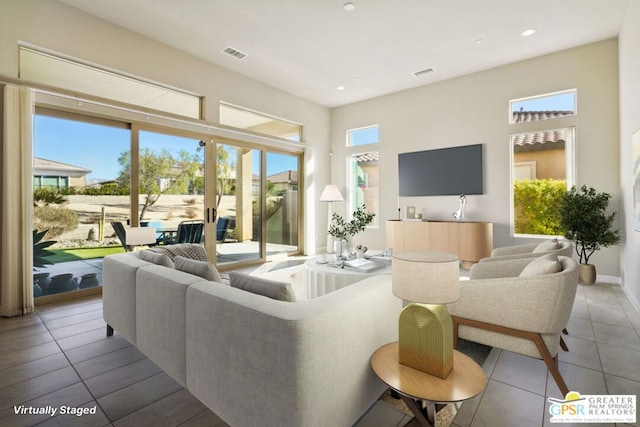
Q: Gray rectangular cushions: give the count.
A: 3